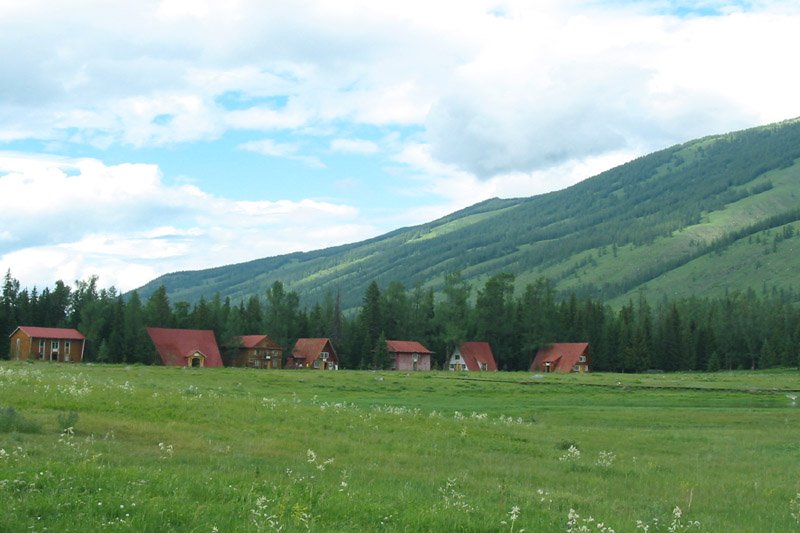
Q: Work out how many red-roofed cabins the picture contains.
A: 7